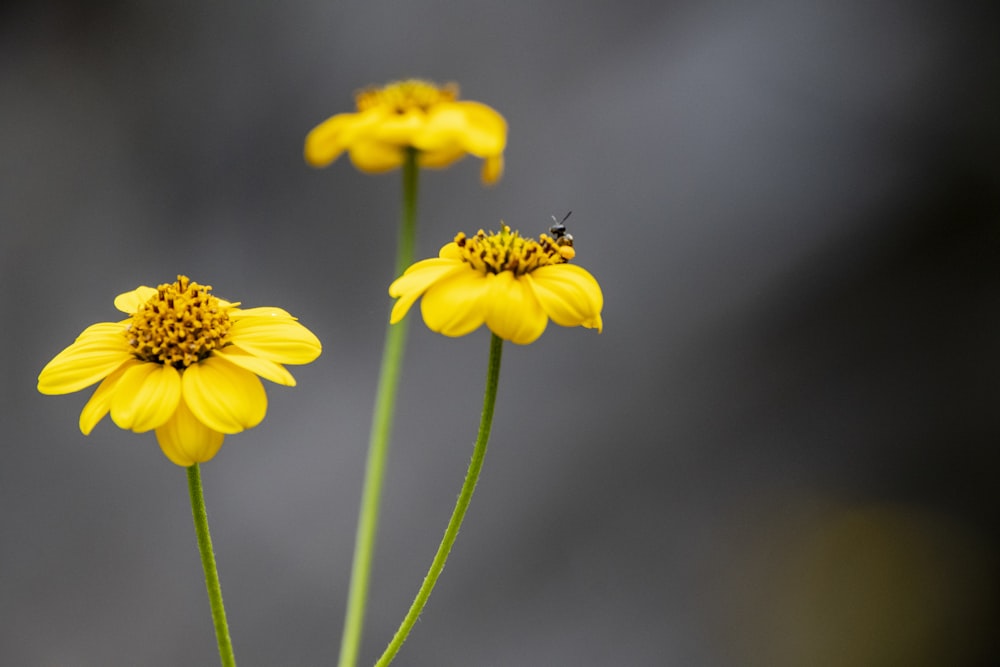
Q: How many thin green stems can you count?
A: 3